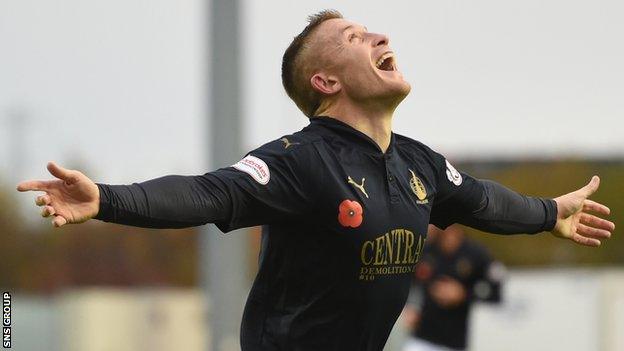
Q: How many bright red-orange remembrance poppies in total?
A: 1